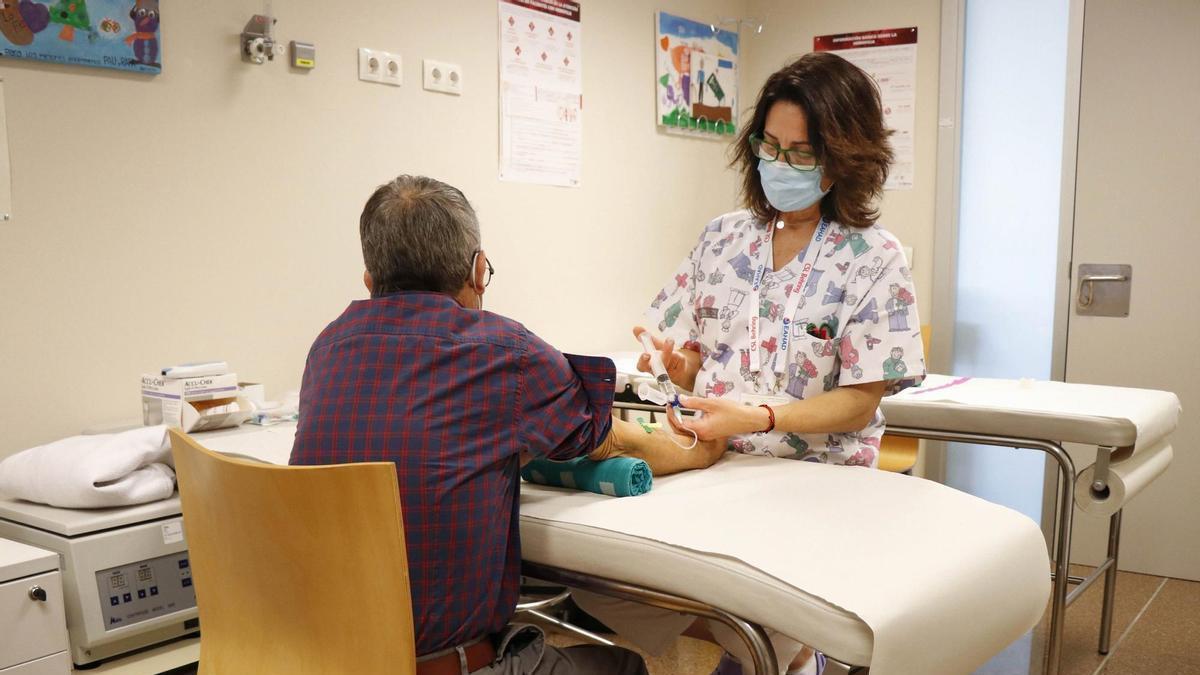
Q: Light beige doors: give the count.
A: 1